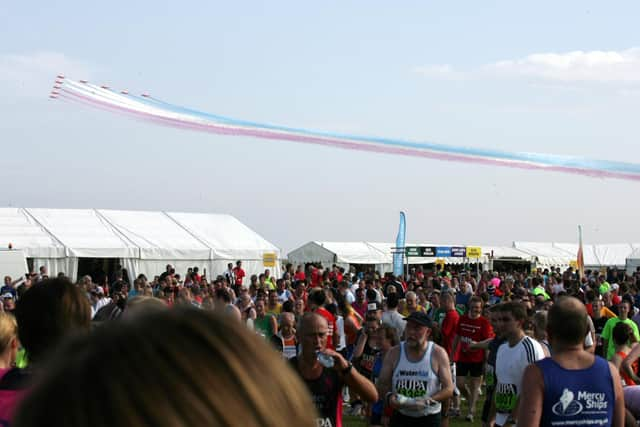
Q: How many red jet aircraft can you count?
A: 9